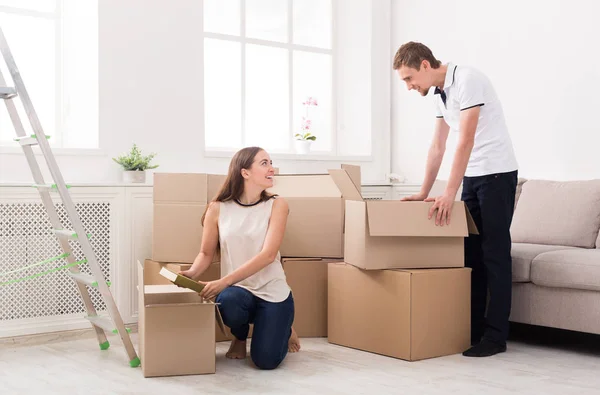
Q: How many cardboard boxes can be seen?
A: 7